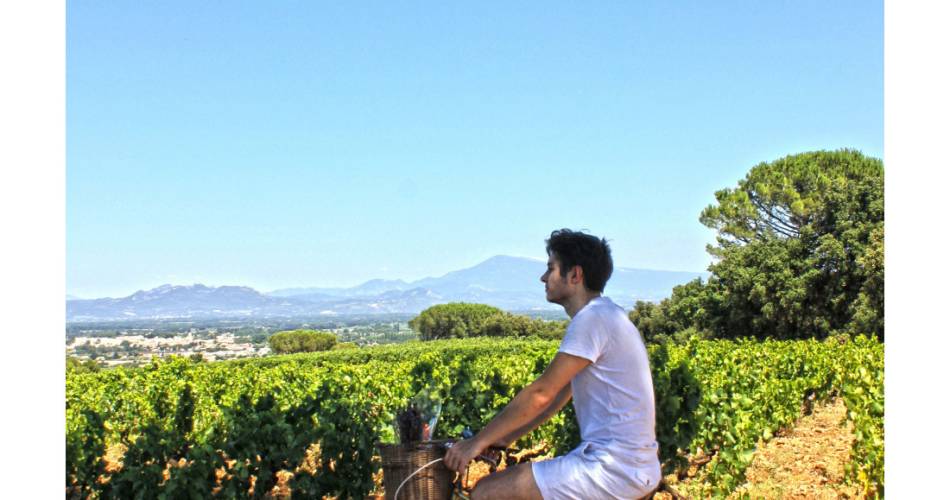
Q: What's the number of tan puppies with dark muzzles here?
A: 0